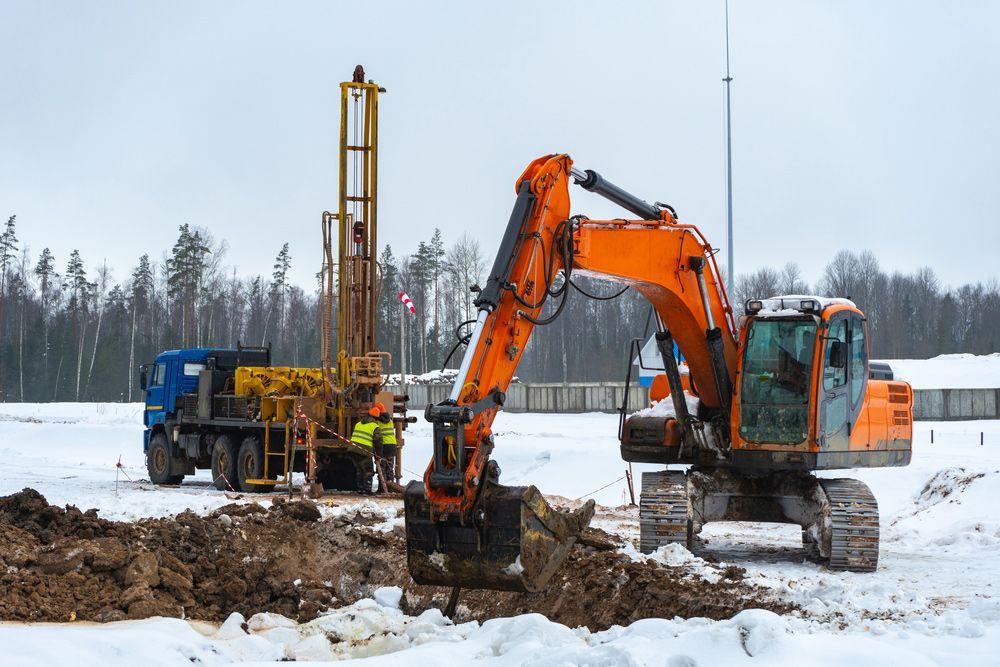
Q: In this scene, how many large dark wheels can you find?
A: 3